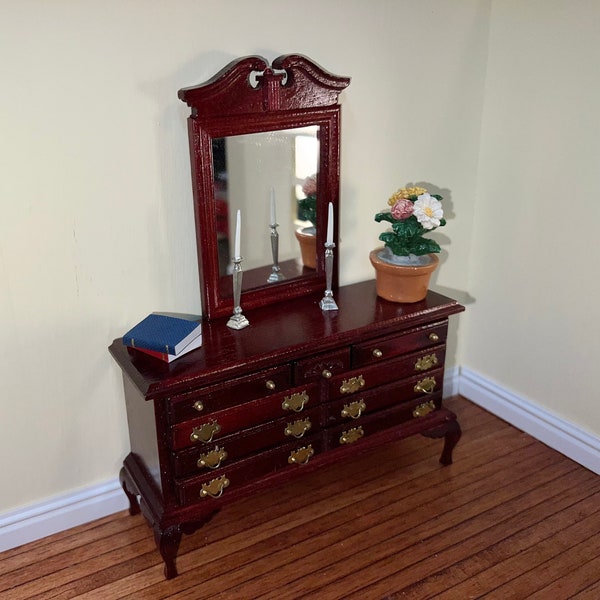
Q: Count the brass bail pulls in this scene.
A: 12